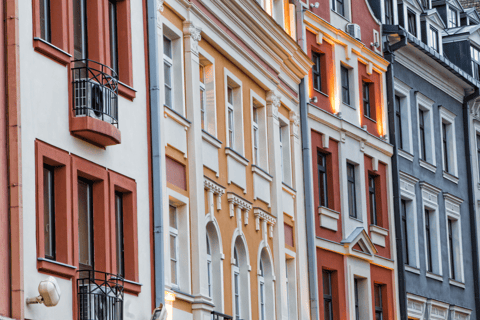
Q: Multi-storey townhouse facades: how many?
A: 4